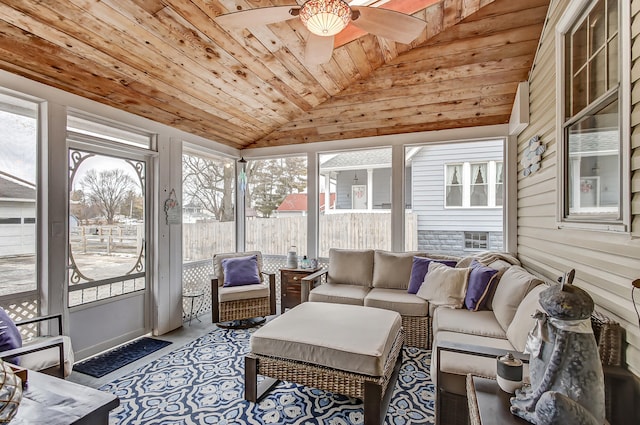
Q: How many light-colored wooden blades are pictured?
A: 3